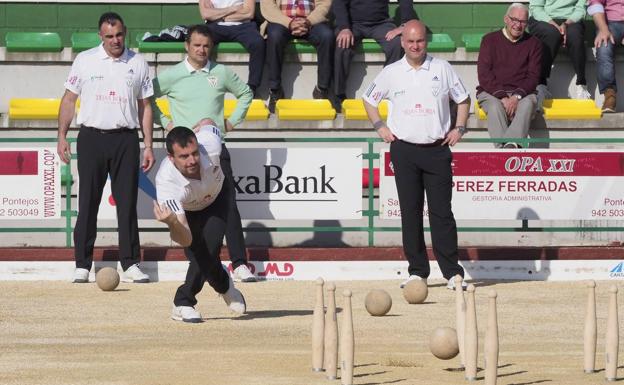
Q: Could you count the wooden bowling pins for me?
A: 8